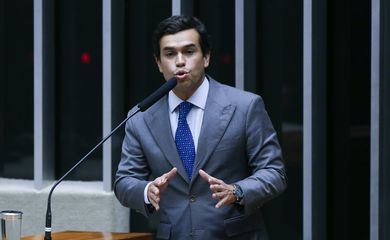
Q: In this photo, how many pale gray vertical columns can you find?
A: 6